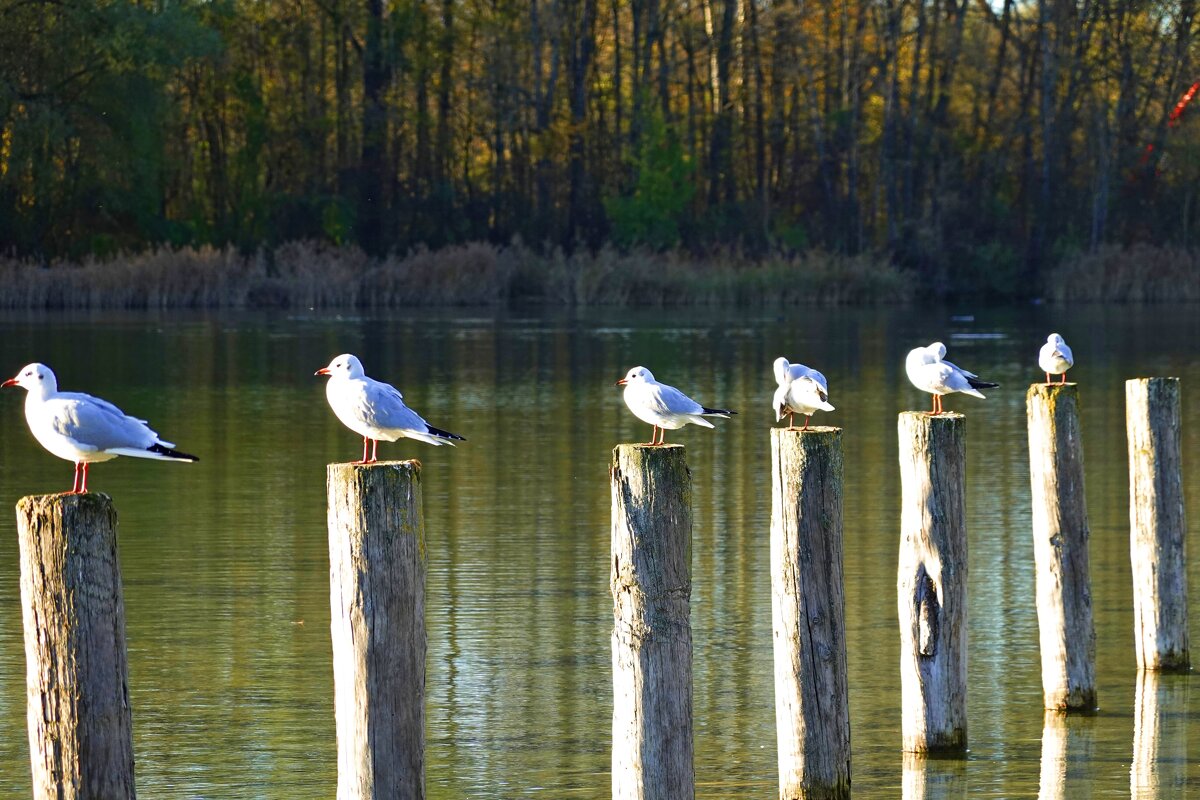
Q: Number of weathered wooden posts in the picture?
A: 7